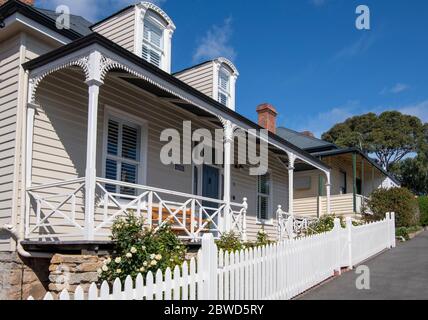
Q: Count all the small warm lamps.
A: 0